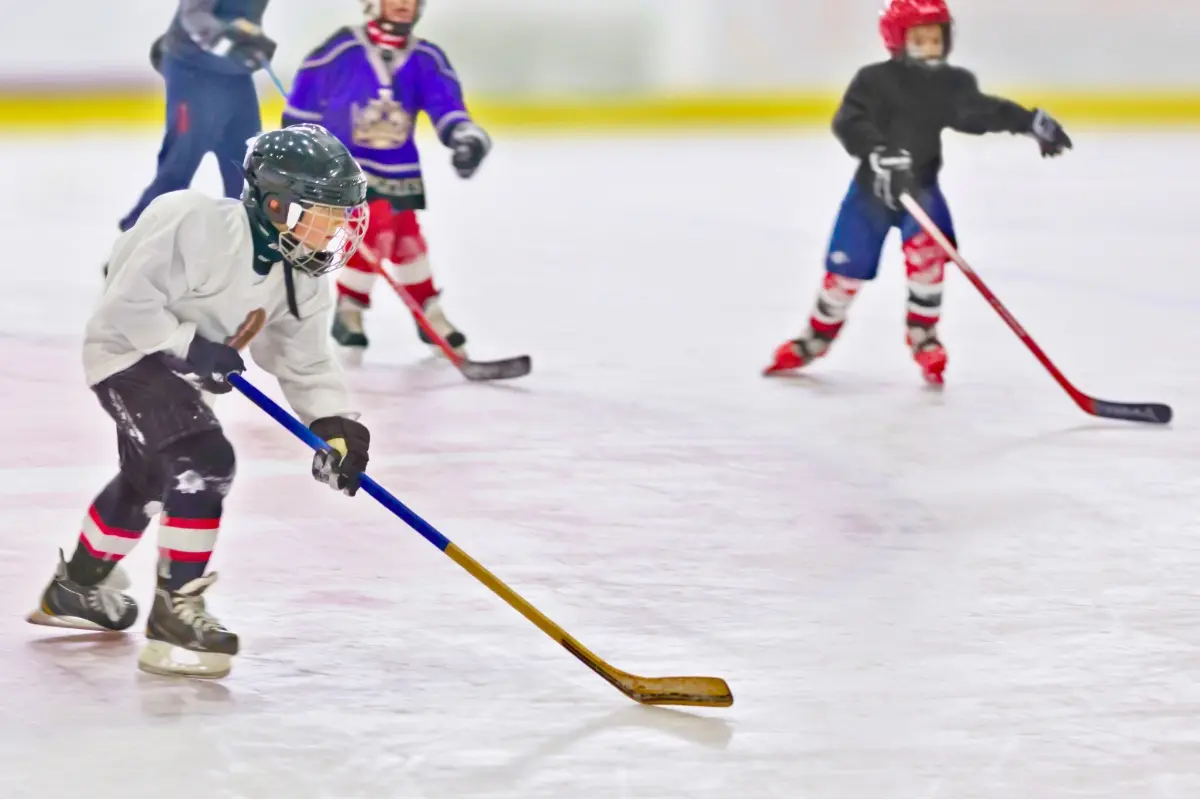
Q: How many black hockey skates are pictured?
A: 4